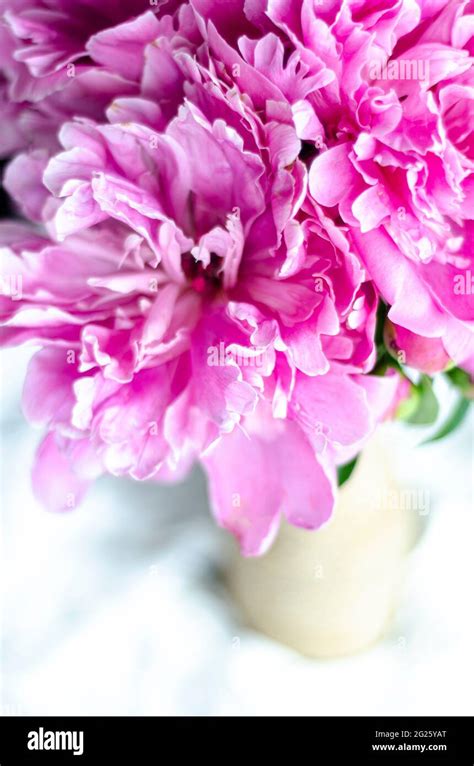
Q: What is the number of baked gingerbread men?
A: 0